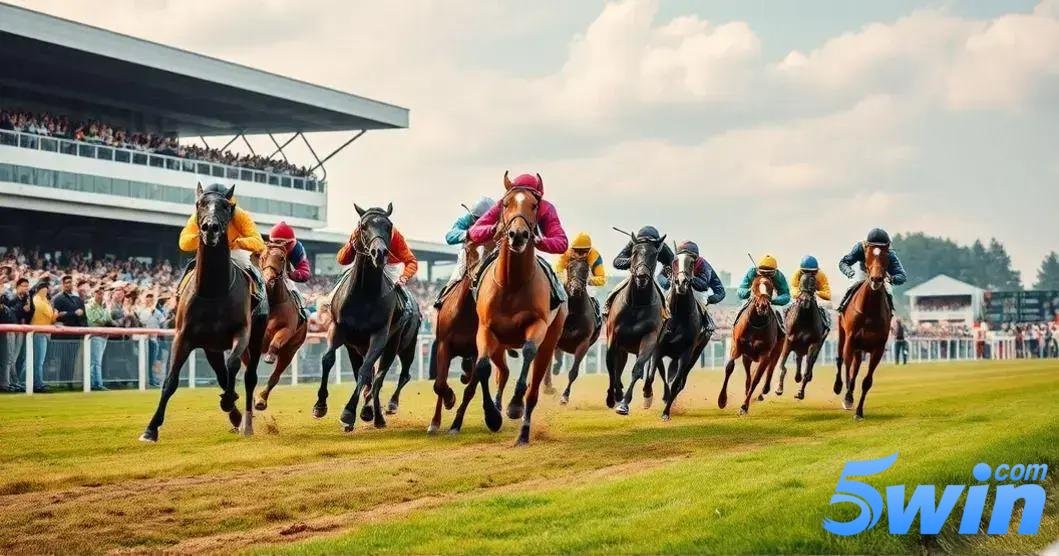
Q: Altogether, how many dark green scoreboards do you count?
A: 1